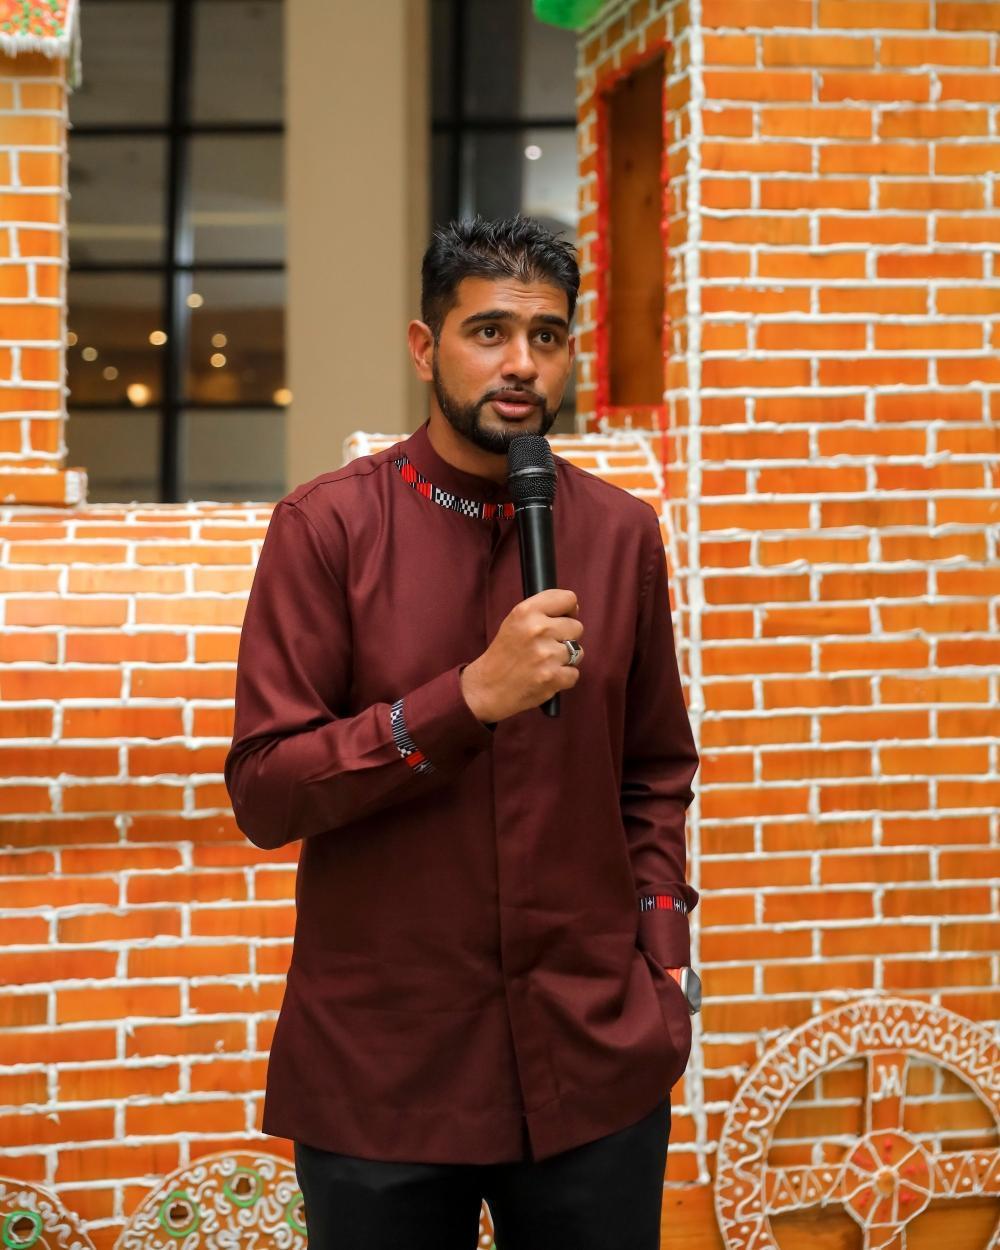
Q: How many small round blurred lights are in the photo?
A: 10